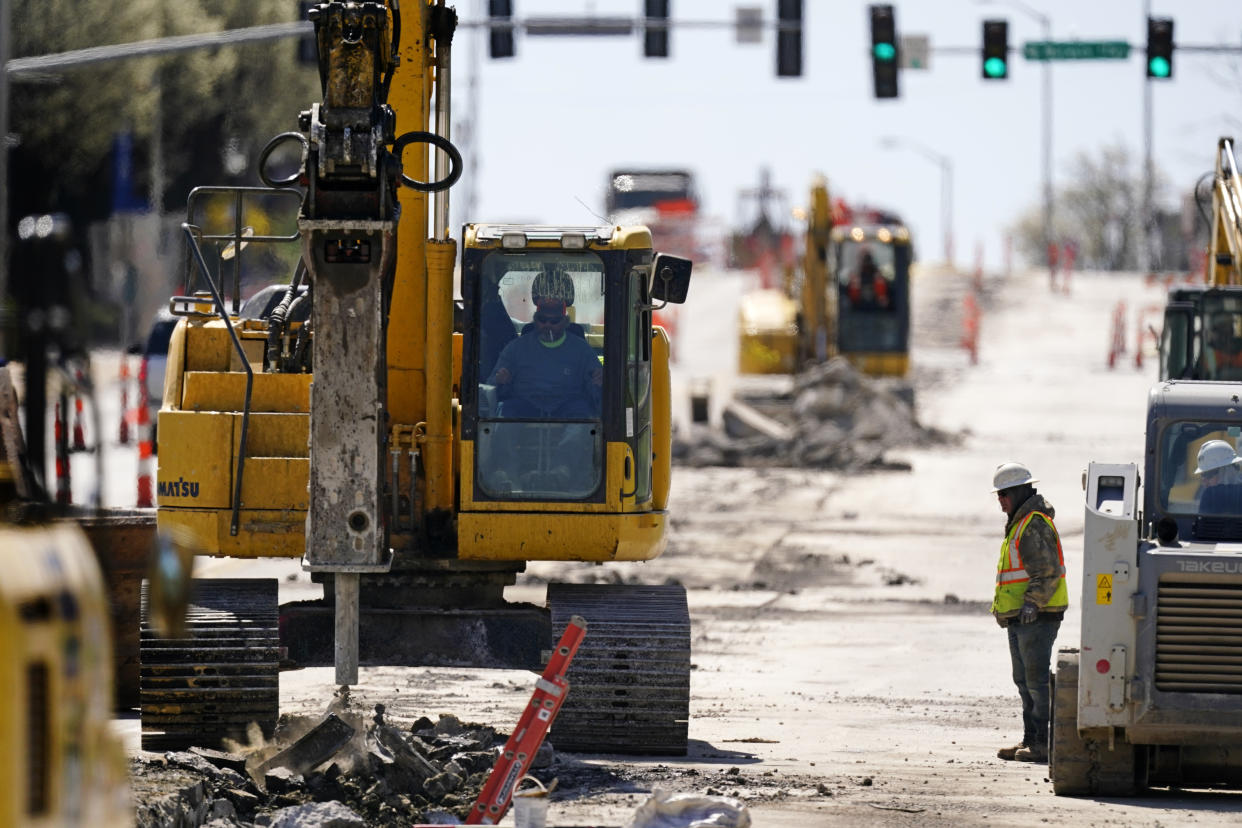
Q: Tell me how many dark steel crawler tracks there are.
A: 2